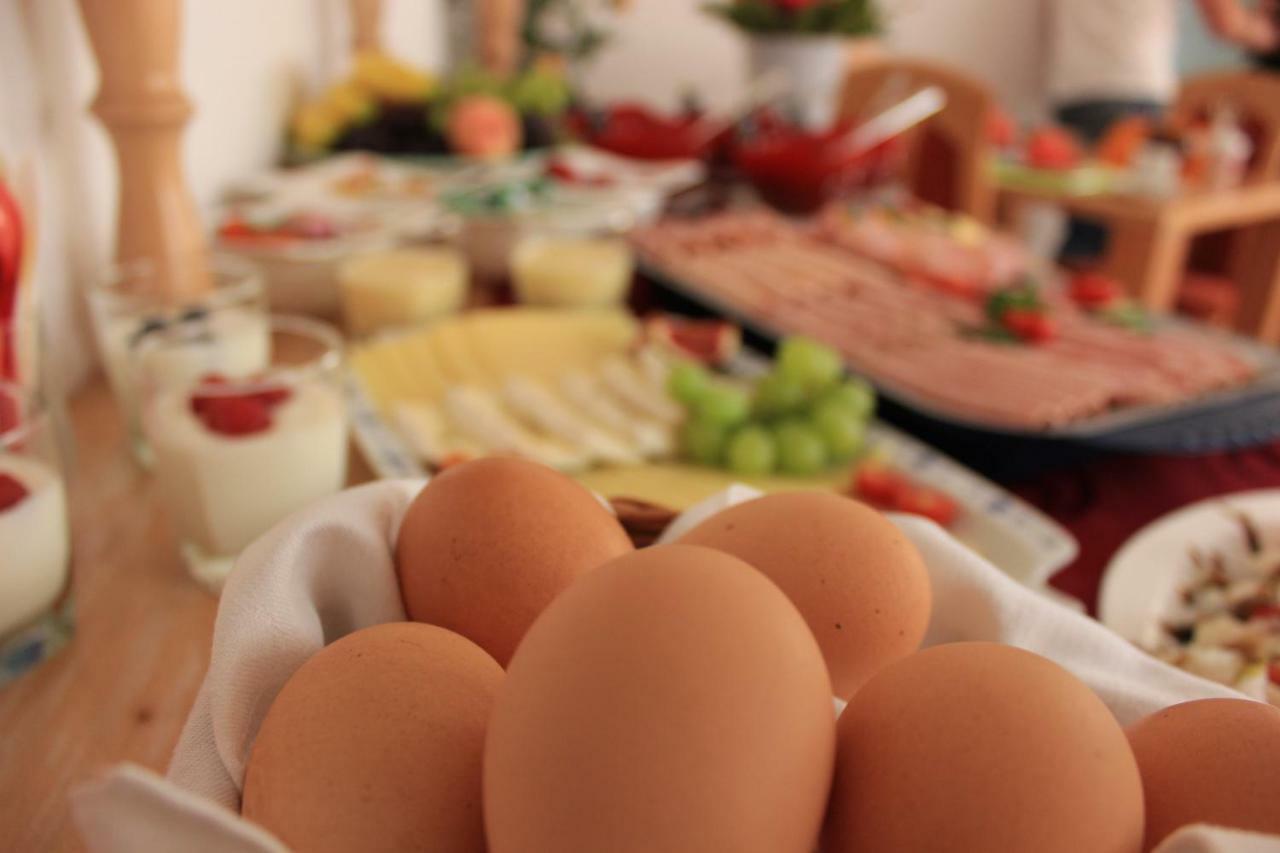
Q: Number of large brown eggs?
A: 6